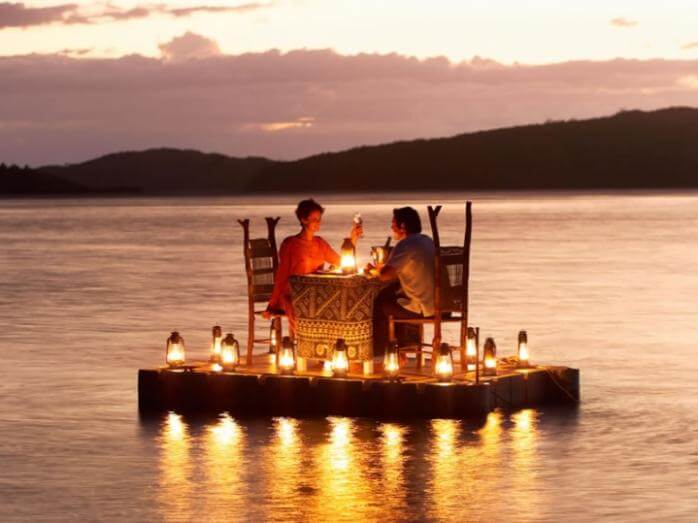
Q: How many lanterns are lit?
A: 12